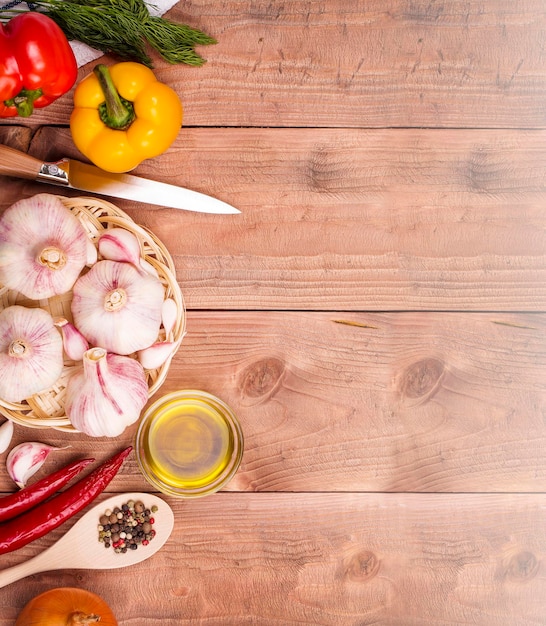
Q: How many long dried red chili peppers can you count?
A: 2